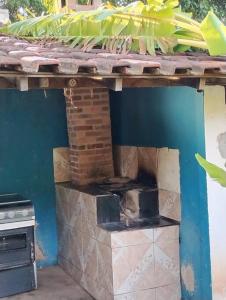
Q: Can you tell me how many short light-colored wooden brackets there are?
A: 3